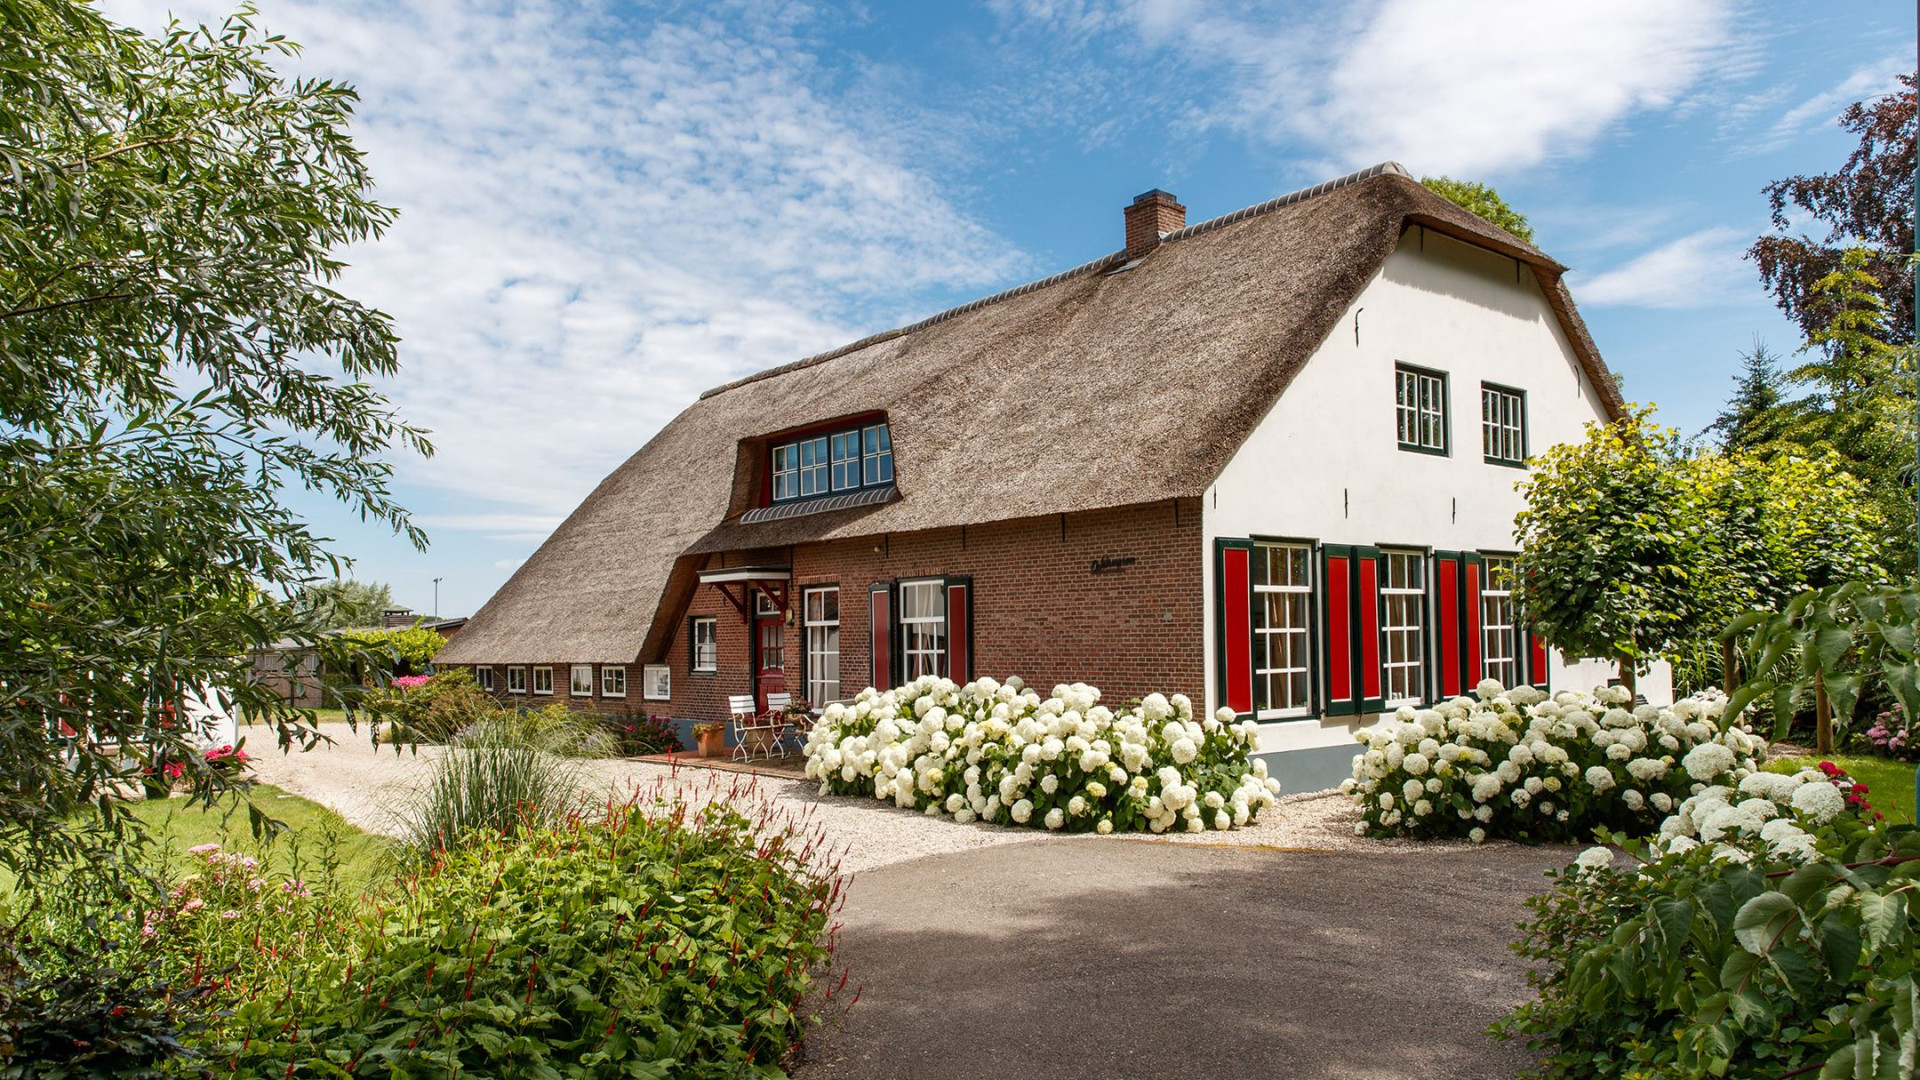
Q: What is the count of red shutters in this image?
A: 8